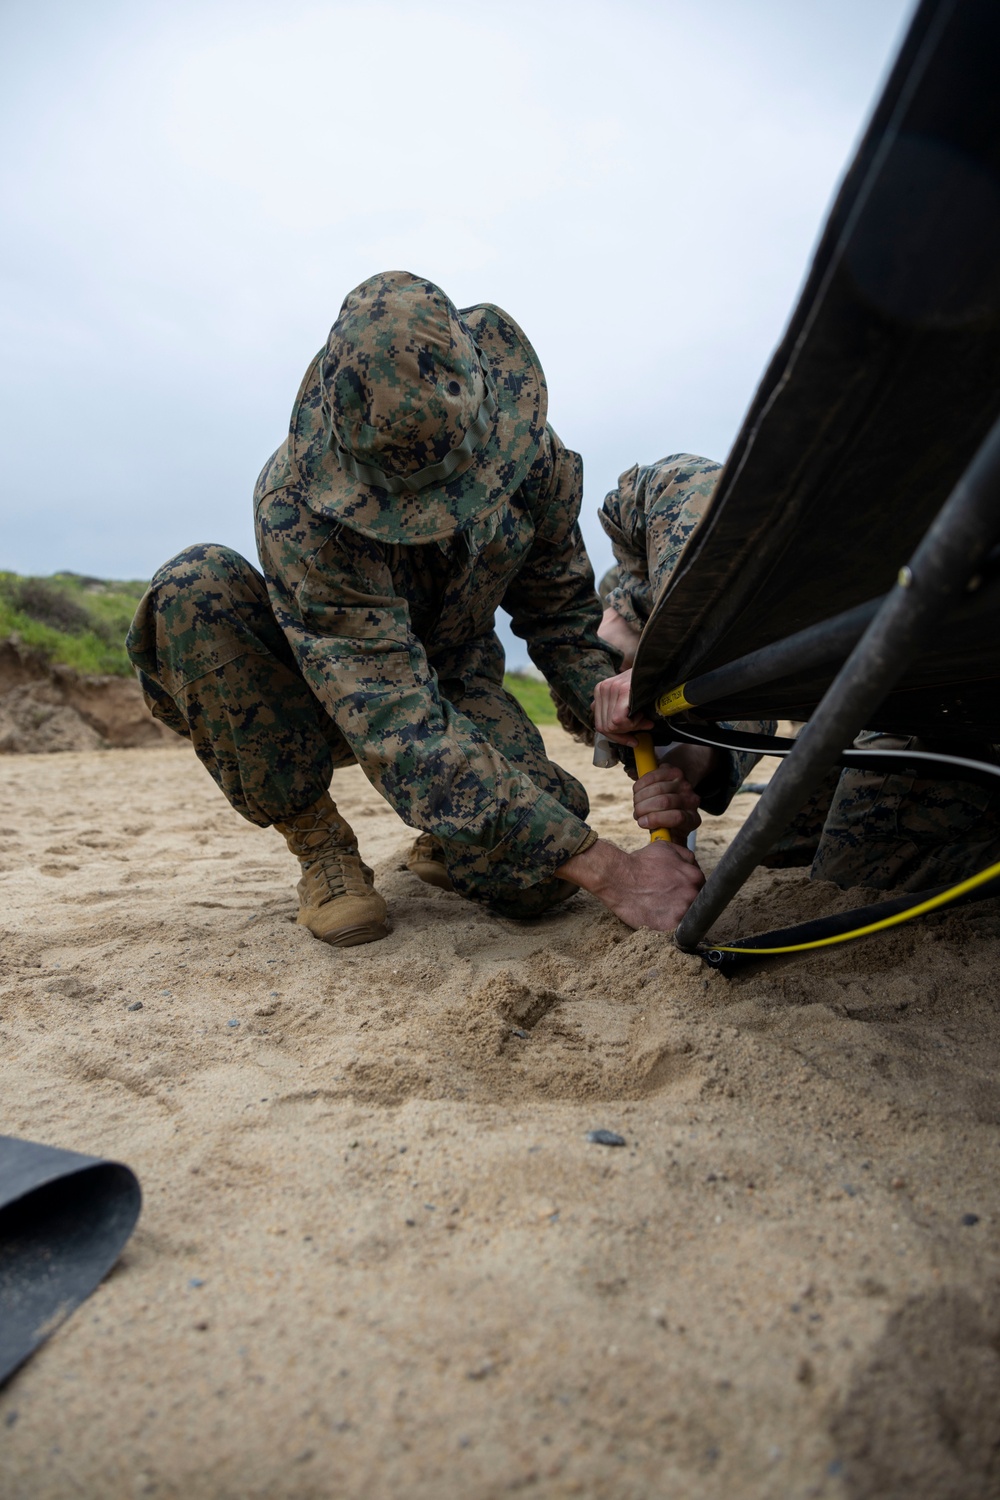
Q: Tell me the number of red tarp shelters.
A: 0